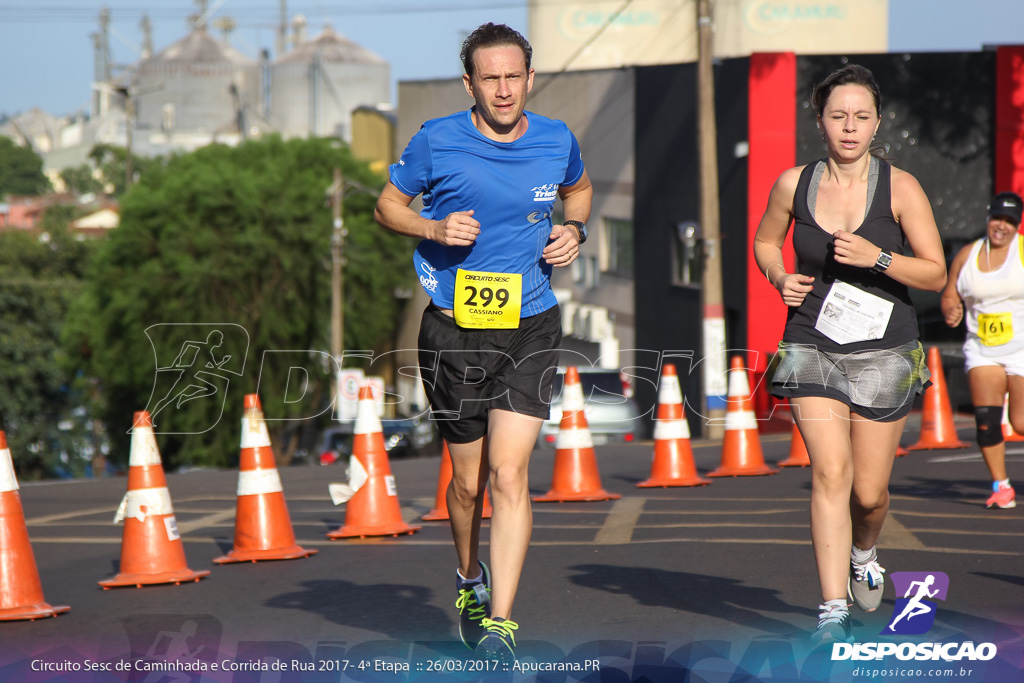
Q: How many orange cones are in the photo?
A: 12